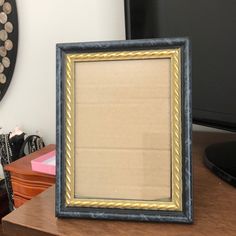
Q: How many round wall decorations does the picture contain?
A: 1